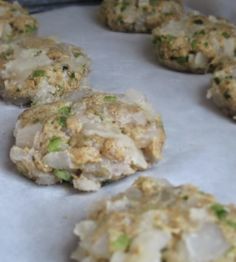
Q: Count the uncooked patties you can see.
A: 7